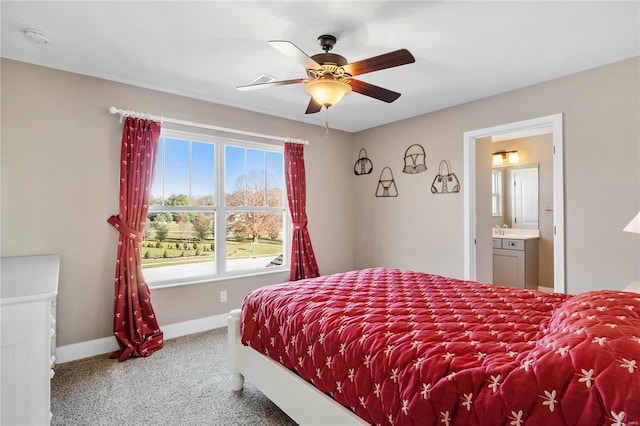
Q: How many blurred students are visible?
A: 0